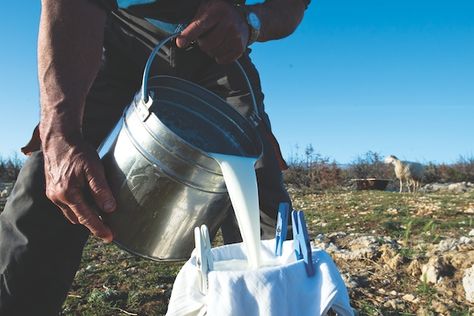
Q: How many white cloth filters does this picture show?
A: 1